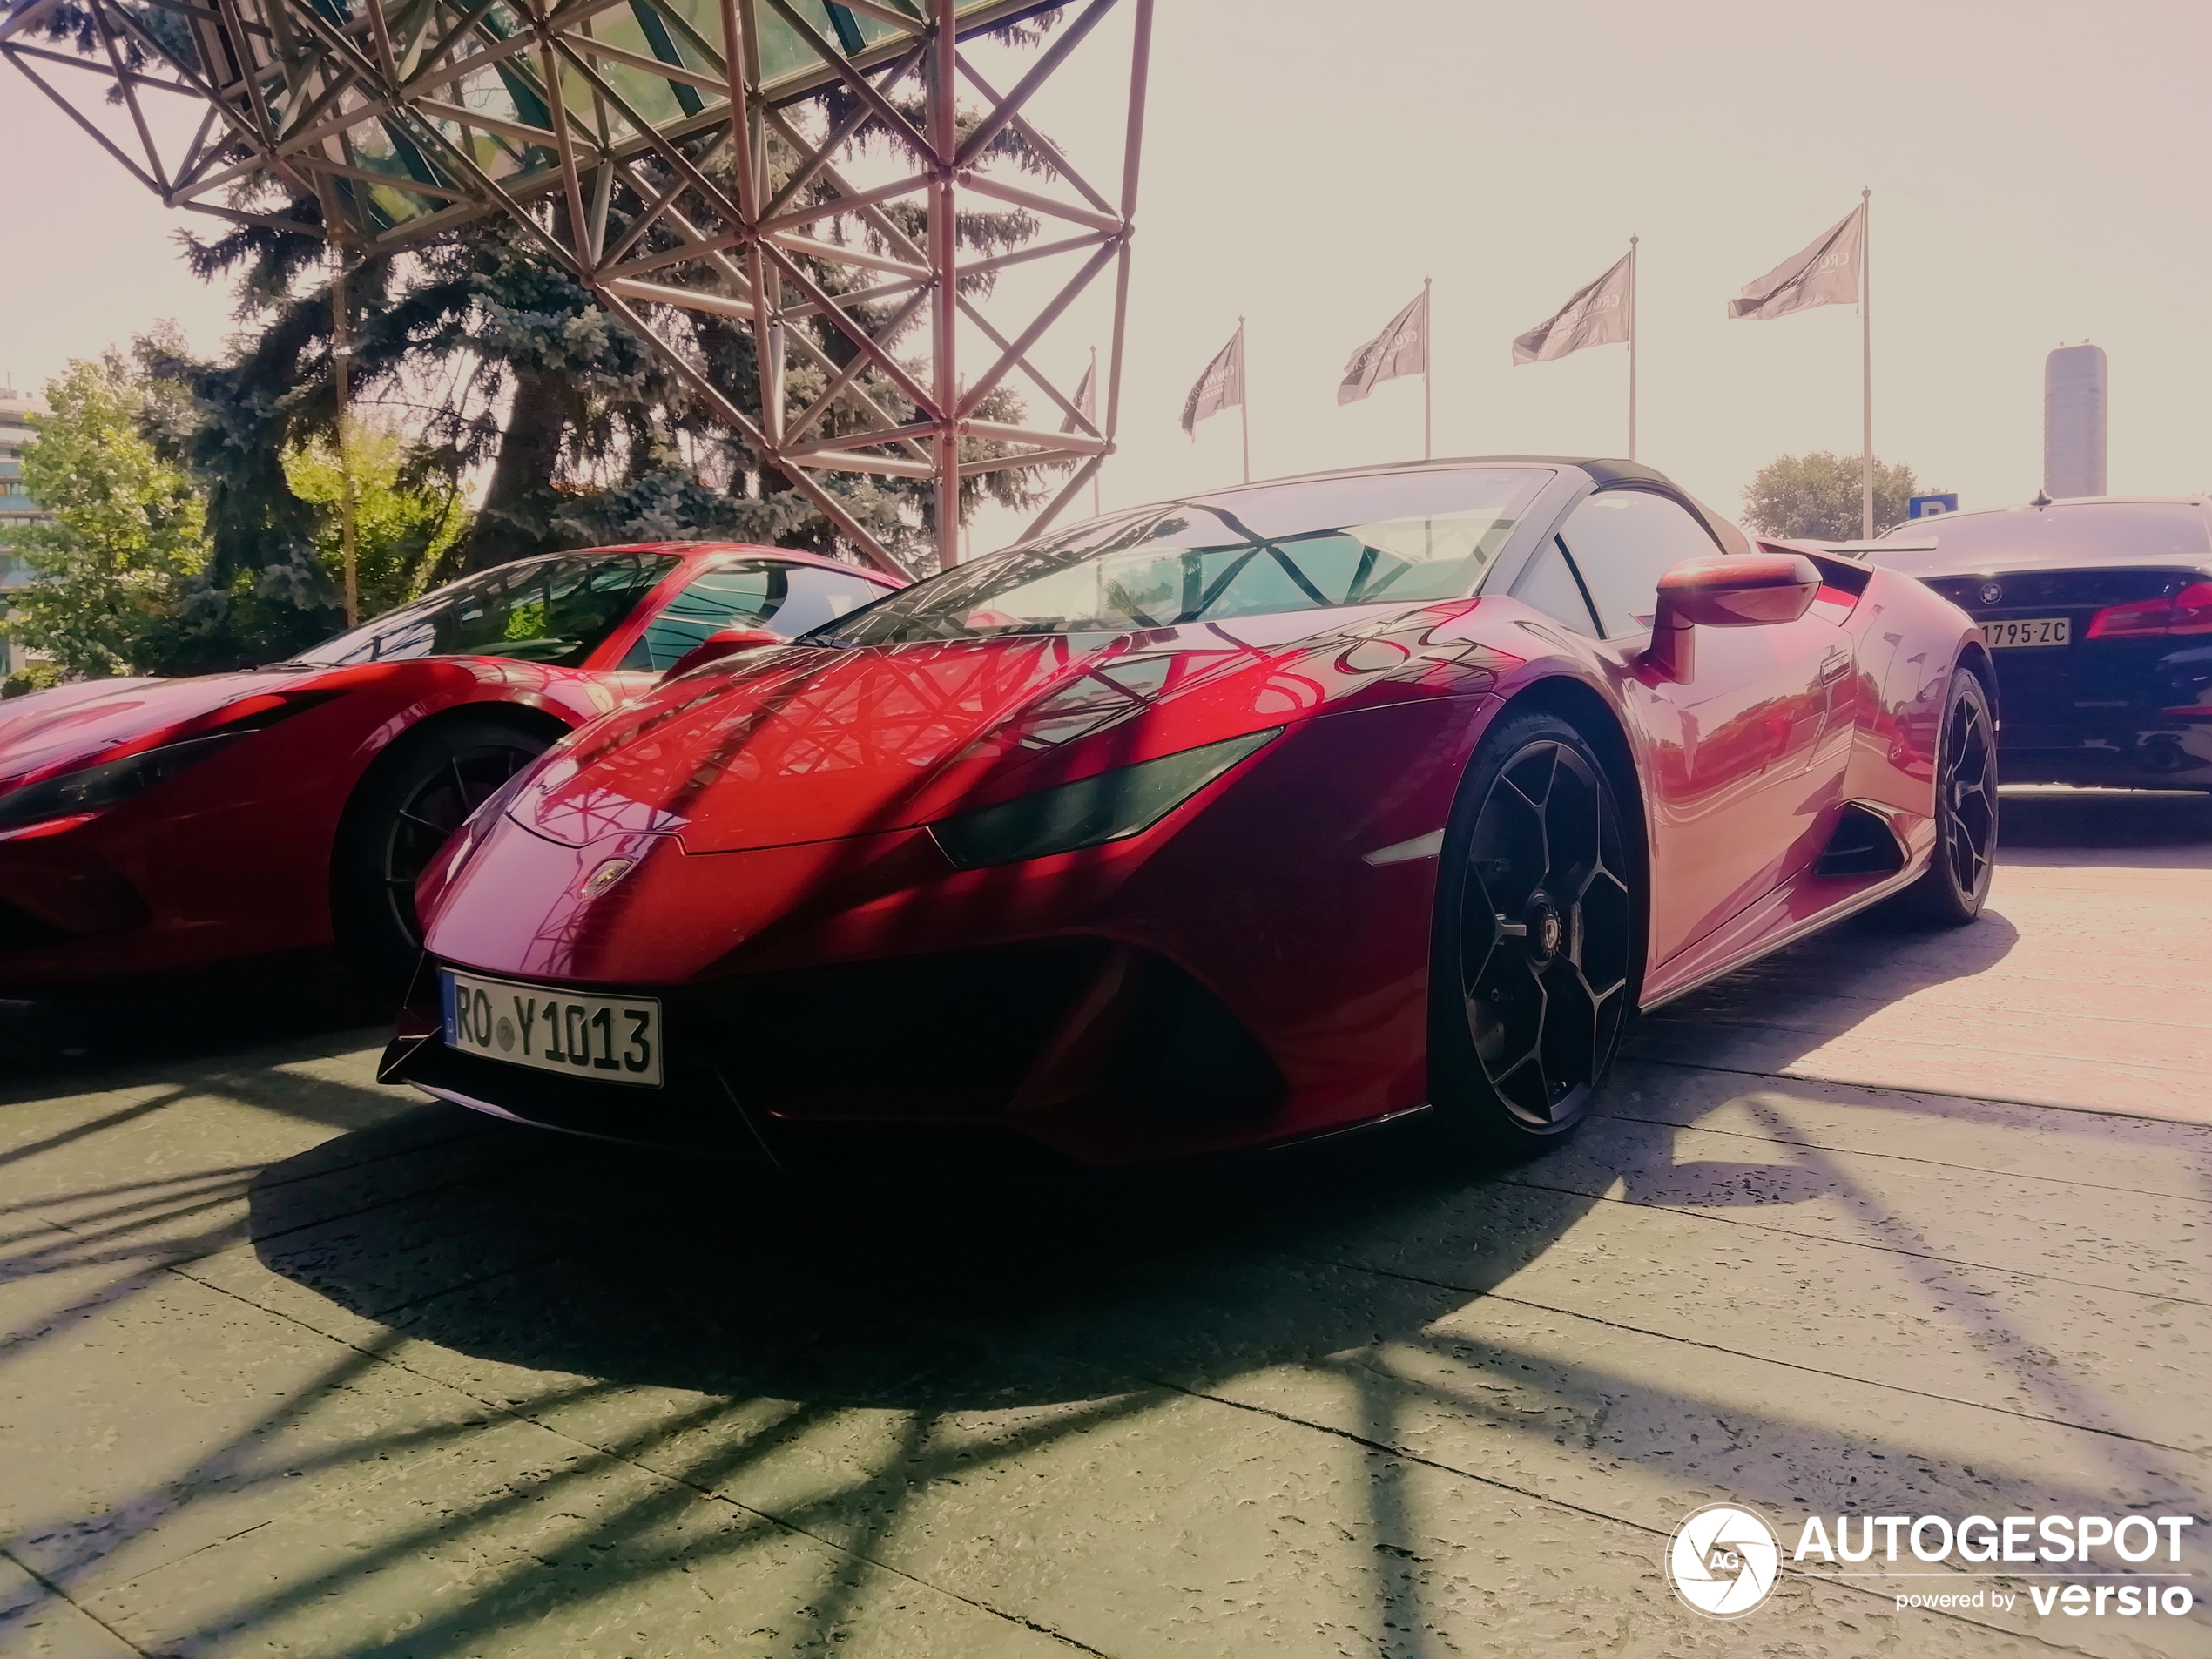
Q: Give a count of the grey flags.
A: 5